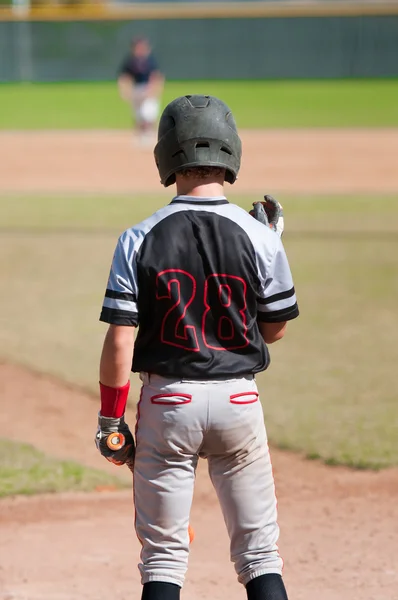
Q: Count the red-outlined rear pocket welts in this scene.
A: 2